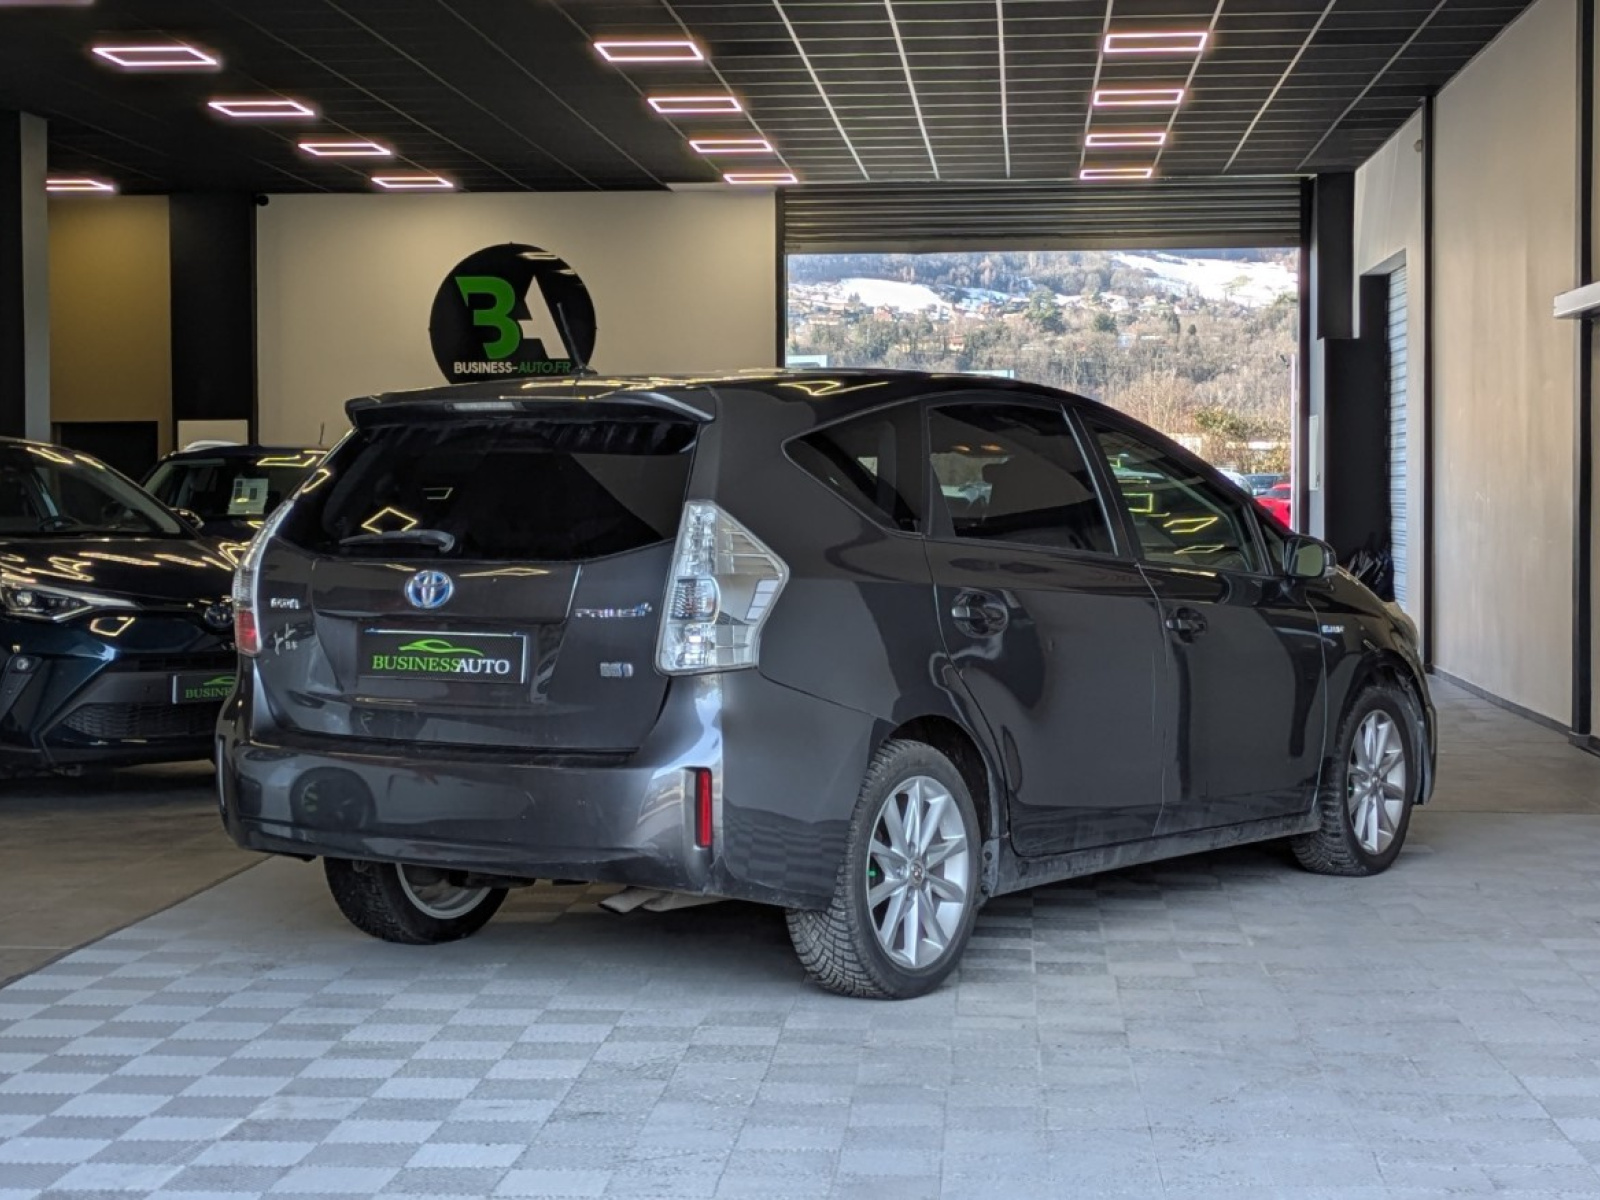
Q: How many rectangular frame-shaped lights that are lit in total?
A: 13